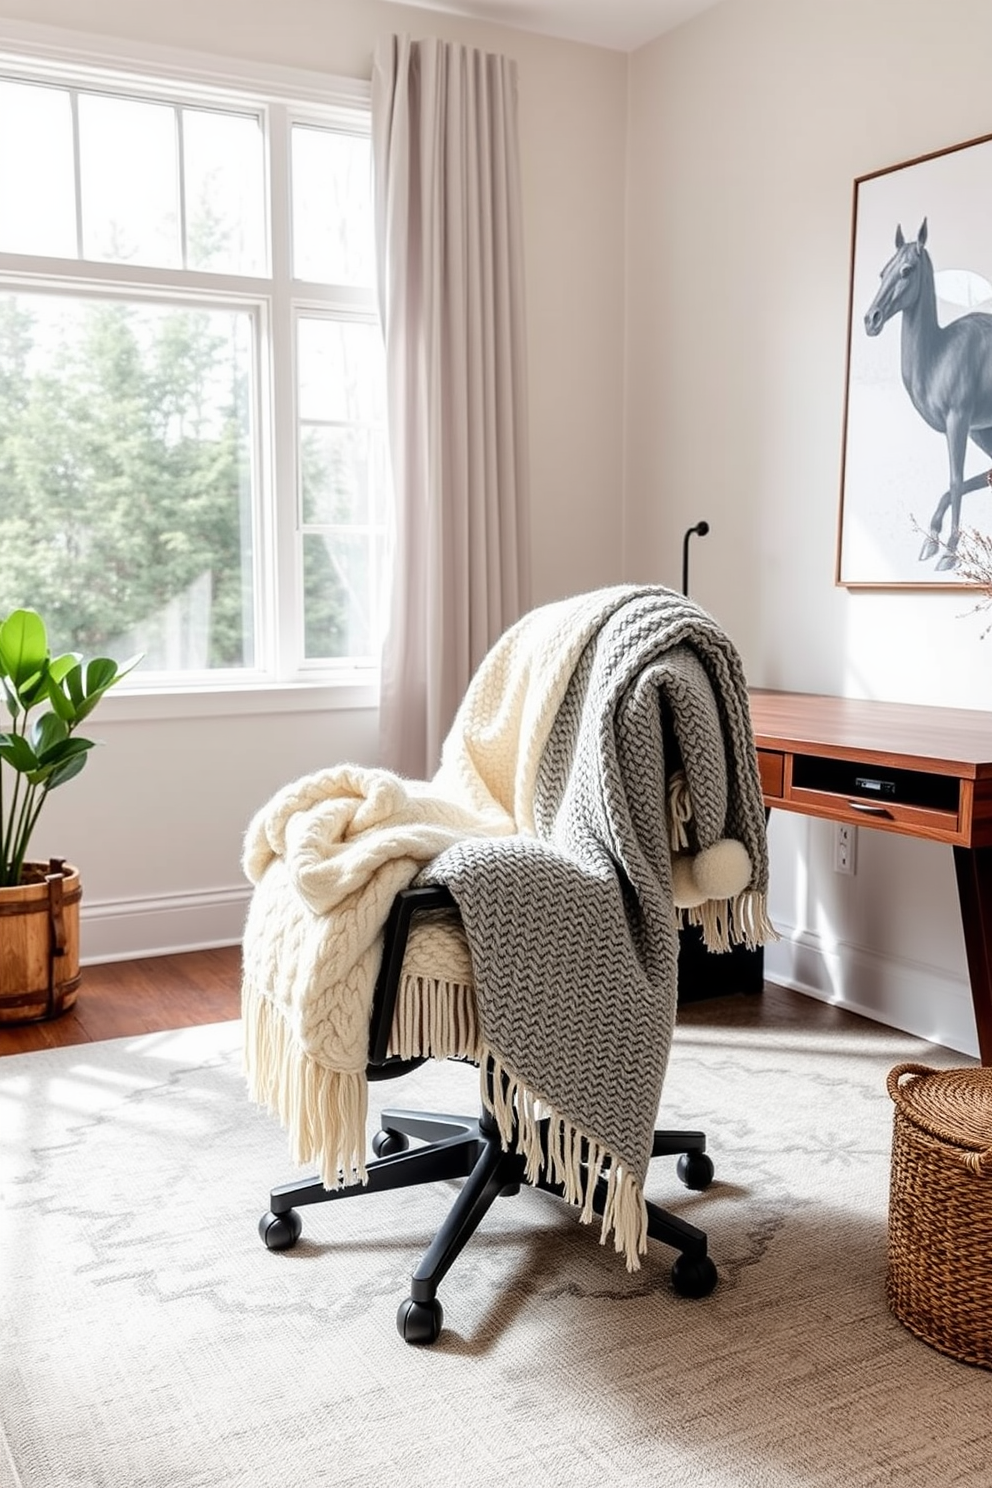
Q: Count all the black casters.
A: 5